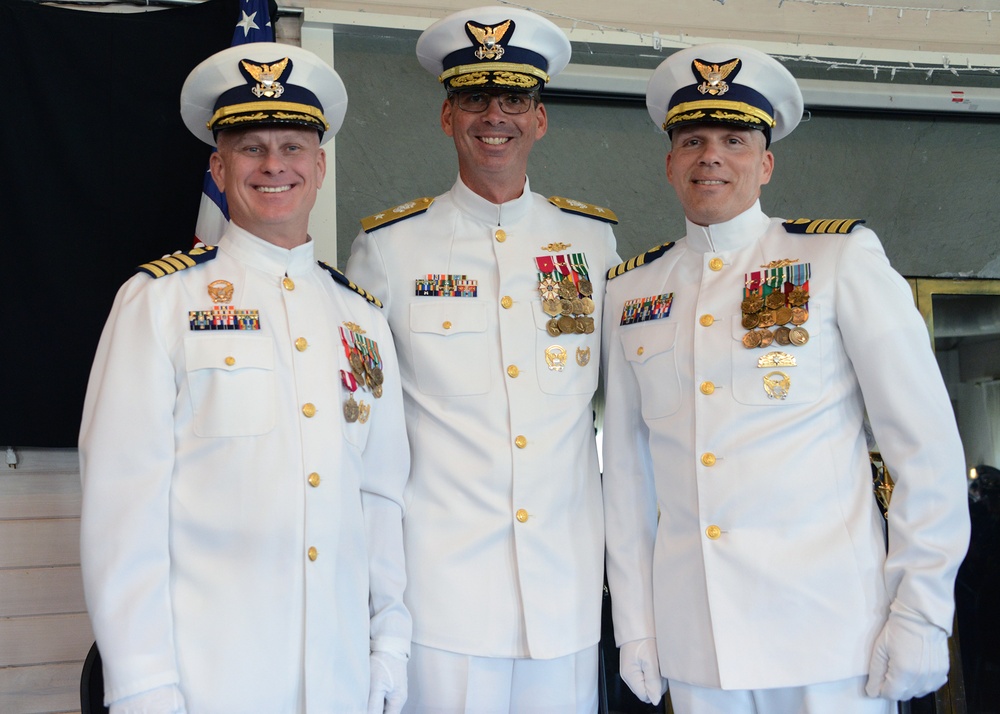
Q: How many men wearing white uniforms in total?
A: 3